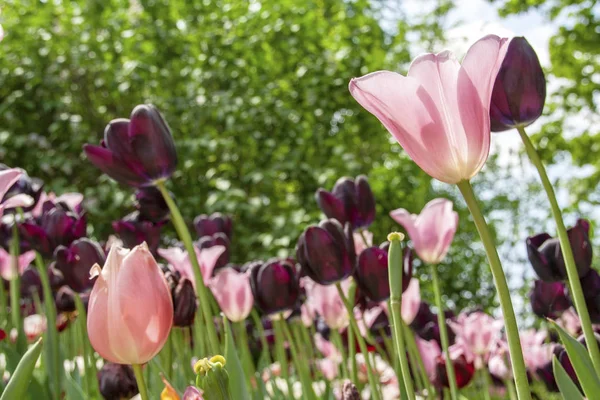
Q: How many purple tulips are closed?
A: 1